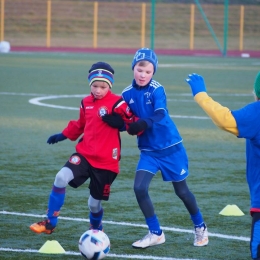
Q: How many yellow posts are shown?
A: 6